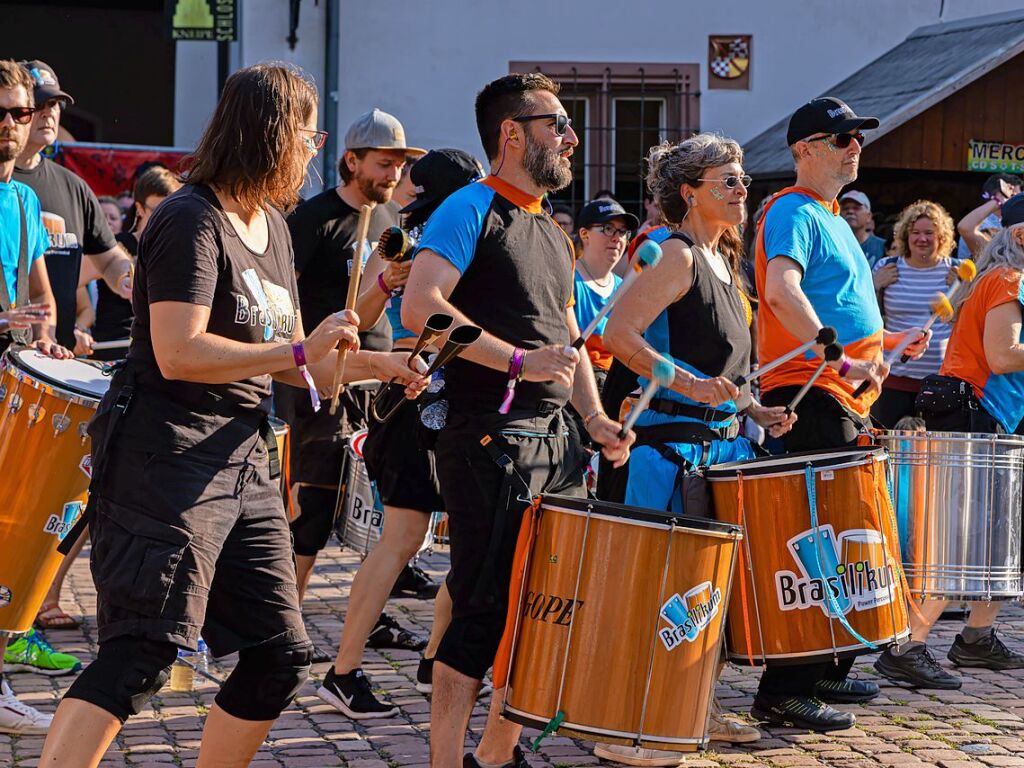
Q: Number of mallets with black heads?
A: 2